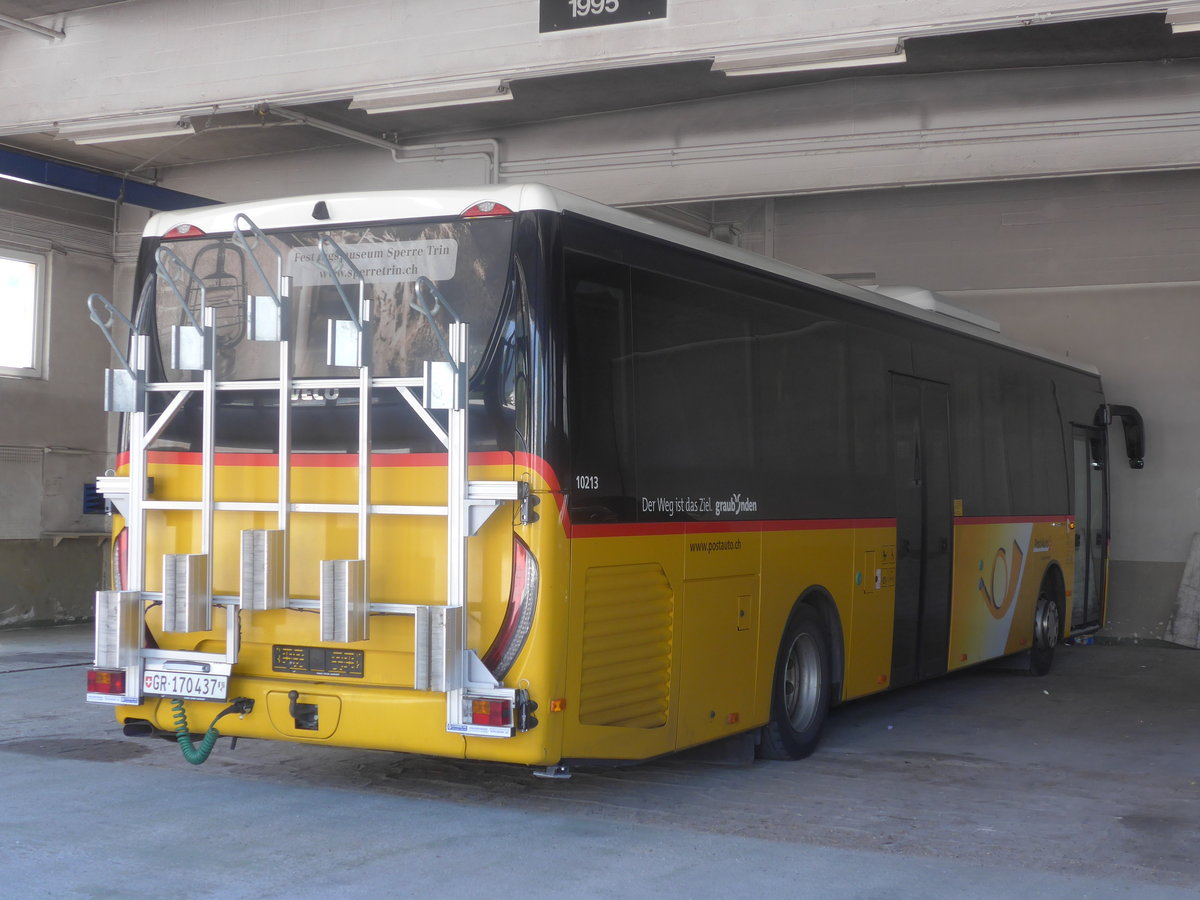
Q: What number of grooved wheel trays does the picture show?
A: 5